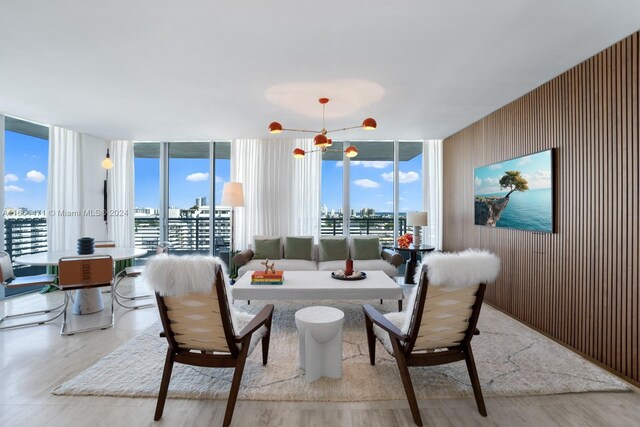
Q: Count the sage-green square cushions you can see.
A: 4